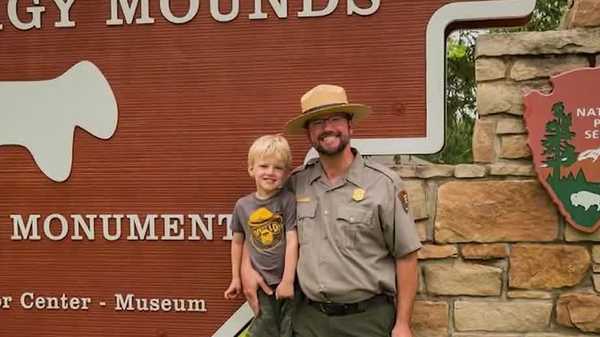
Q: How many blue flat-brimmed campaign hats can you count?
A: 0